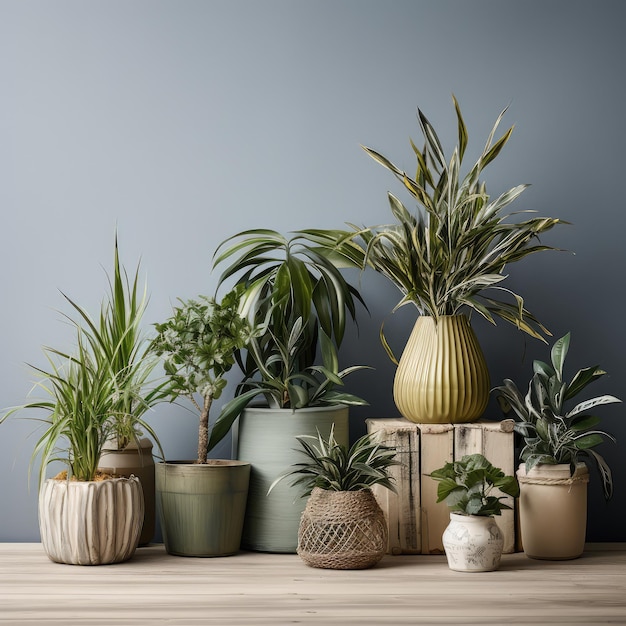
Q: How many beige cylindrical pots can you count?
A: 1